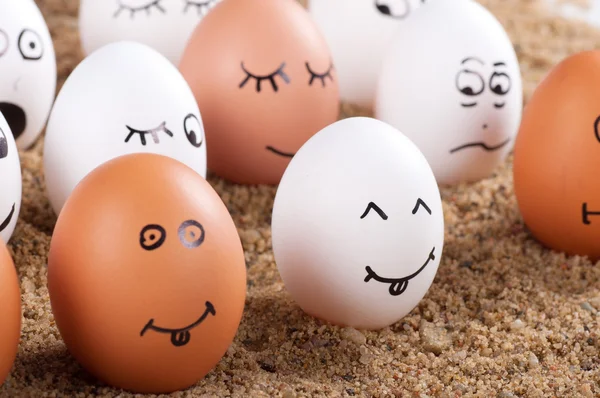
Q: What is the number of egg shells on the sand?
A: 11